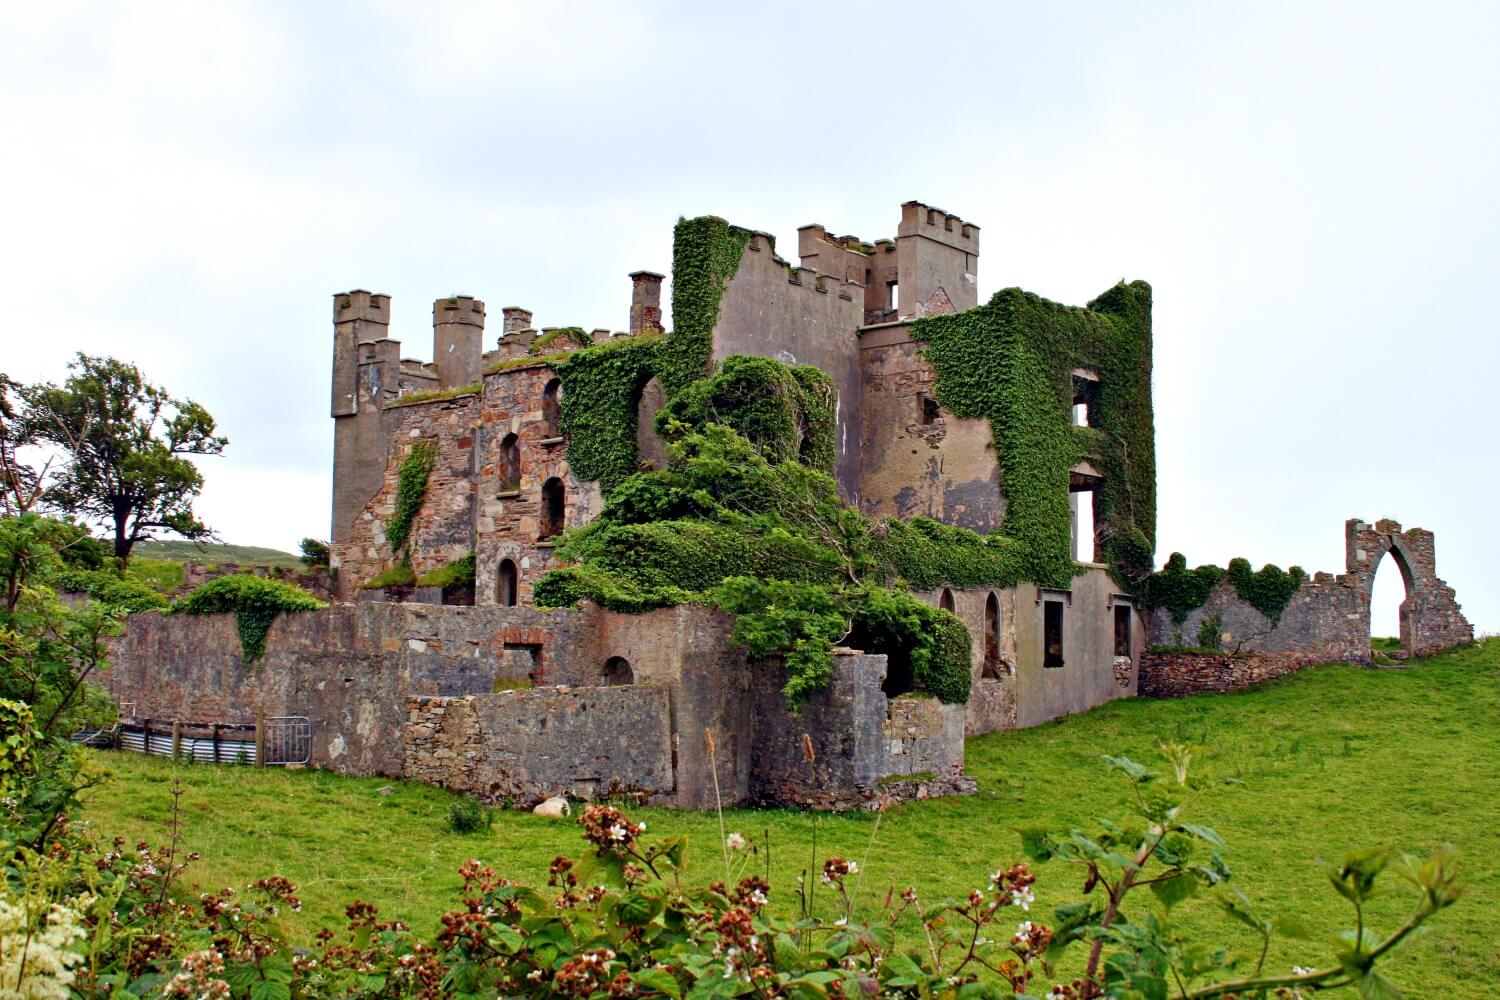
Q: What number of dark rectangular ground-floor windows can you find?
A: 2